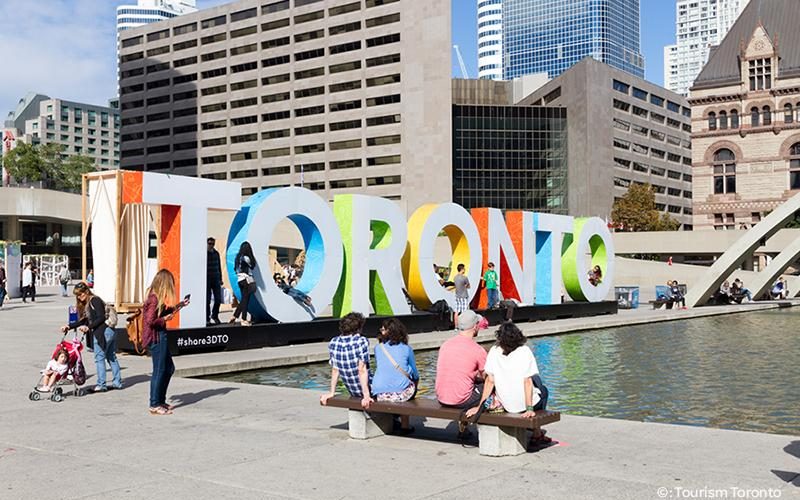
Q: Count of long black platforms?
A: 1